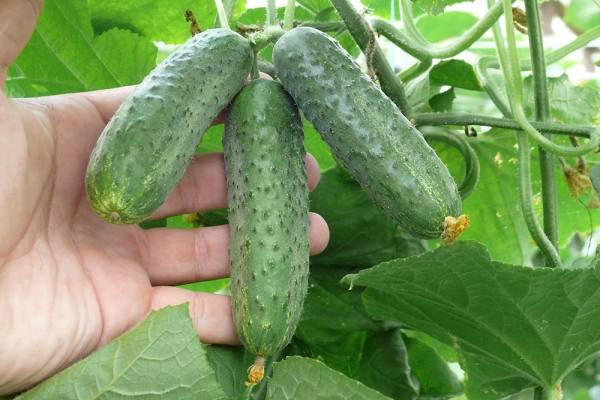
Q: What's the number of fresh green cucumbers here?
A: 3